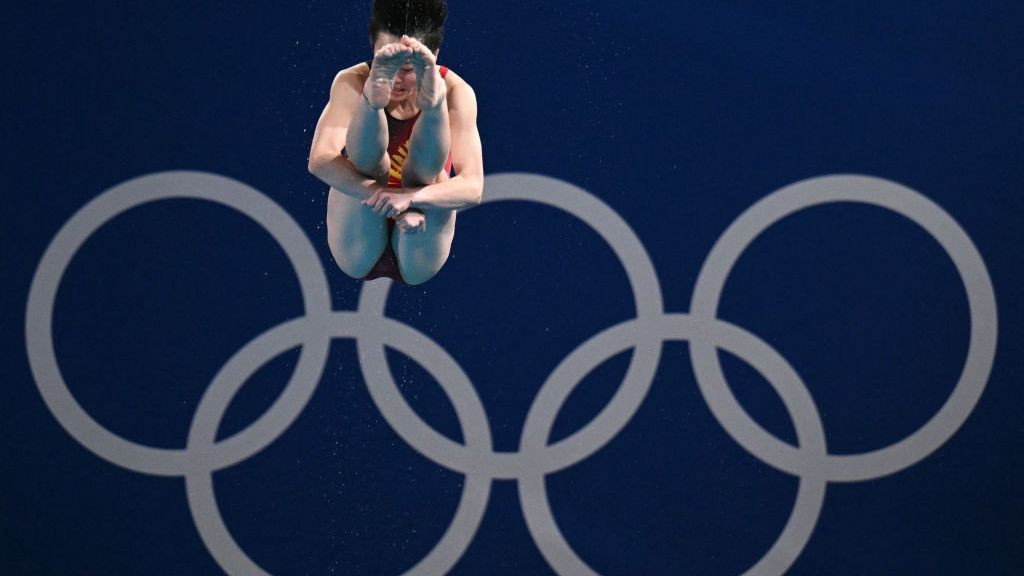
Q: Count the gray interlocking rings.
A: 5